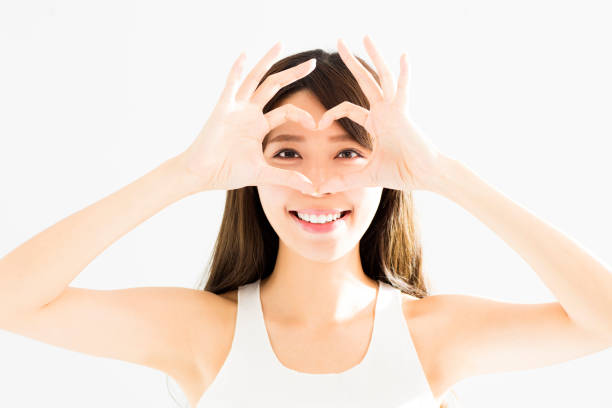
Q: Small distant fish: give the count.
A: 0